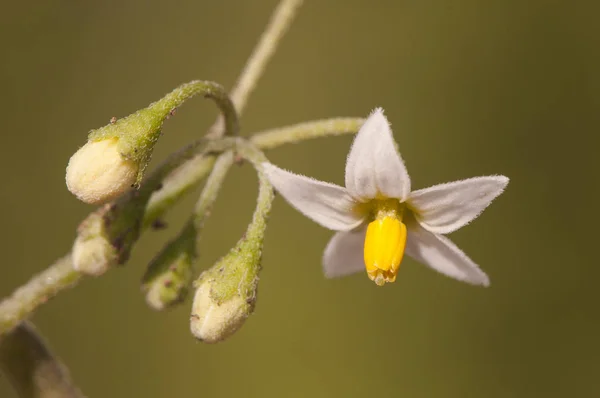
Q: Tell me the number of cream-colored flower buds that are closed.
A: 4